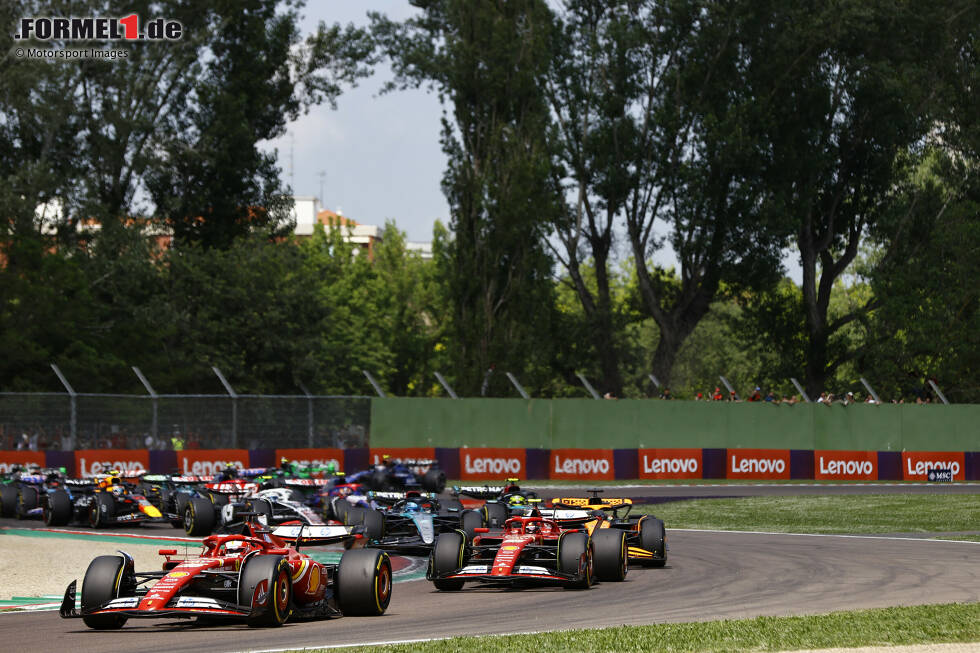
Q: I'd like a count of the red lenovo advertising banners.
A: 11